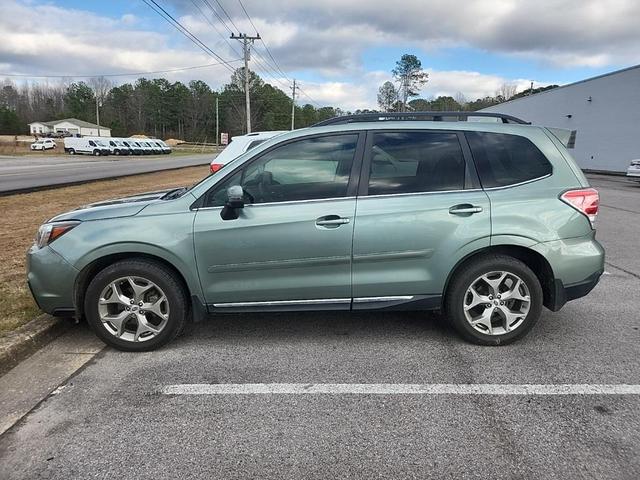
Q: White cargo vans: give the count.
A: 6